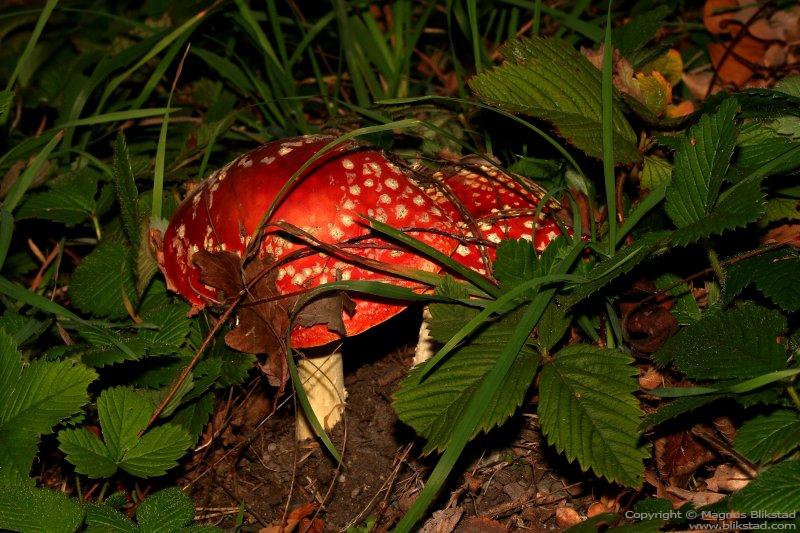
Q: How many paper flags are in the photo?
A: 0